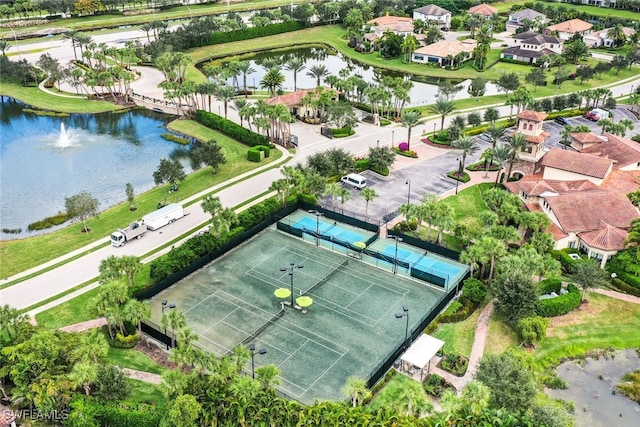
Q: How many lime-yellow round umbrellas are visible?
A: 3